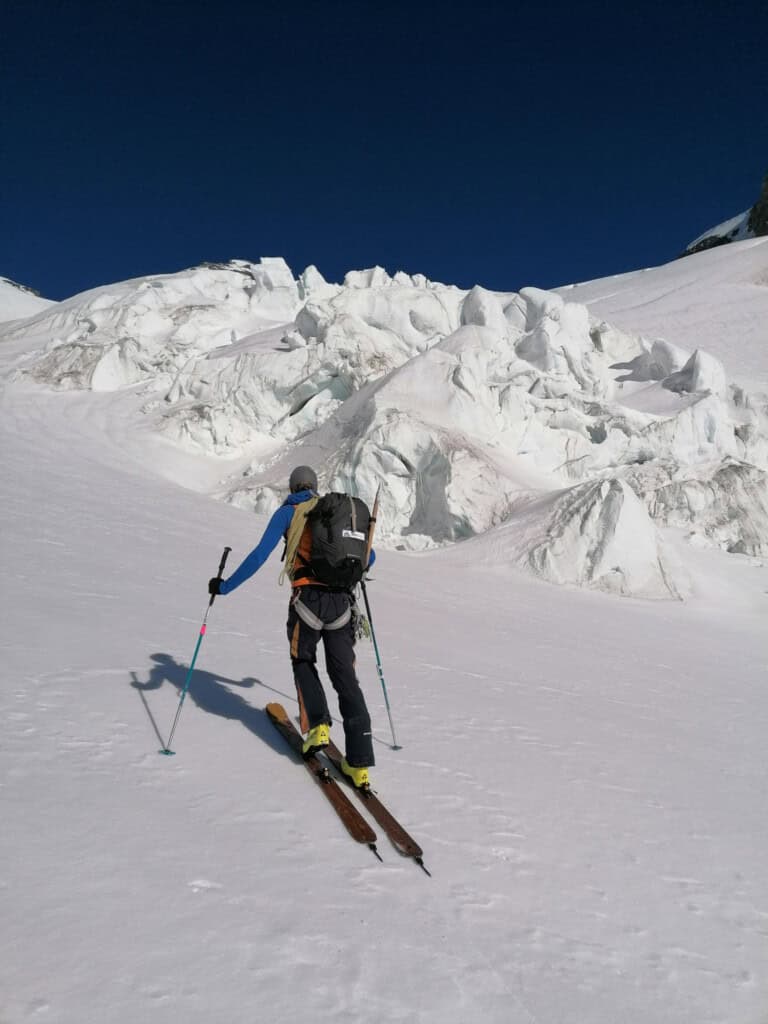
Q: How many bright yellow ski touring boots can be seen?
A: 2